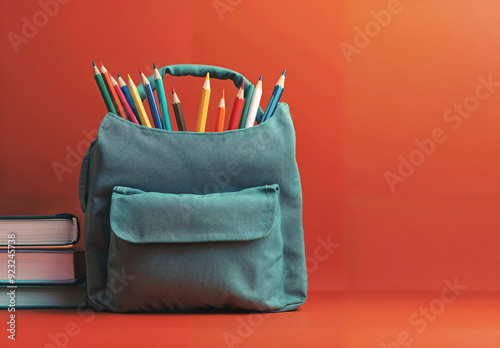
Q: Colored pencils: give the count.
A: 14